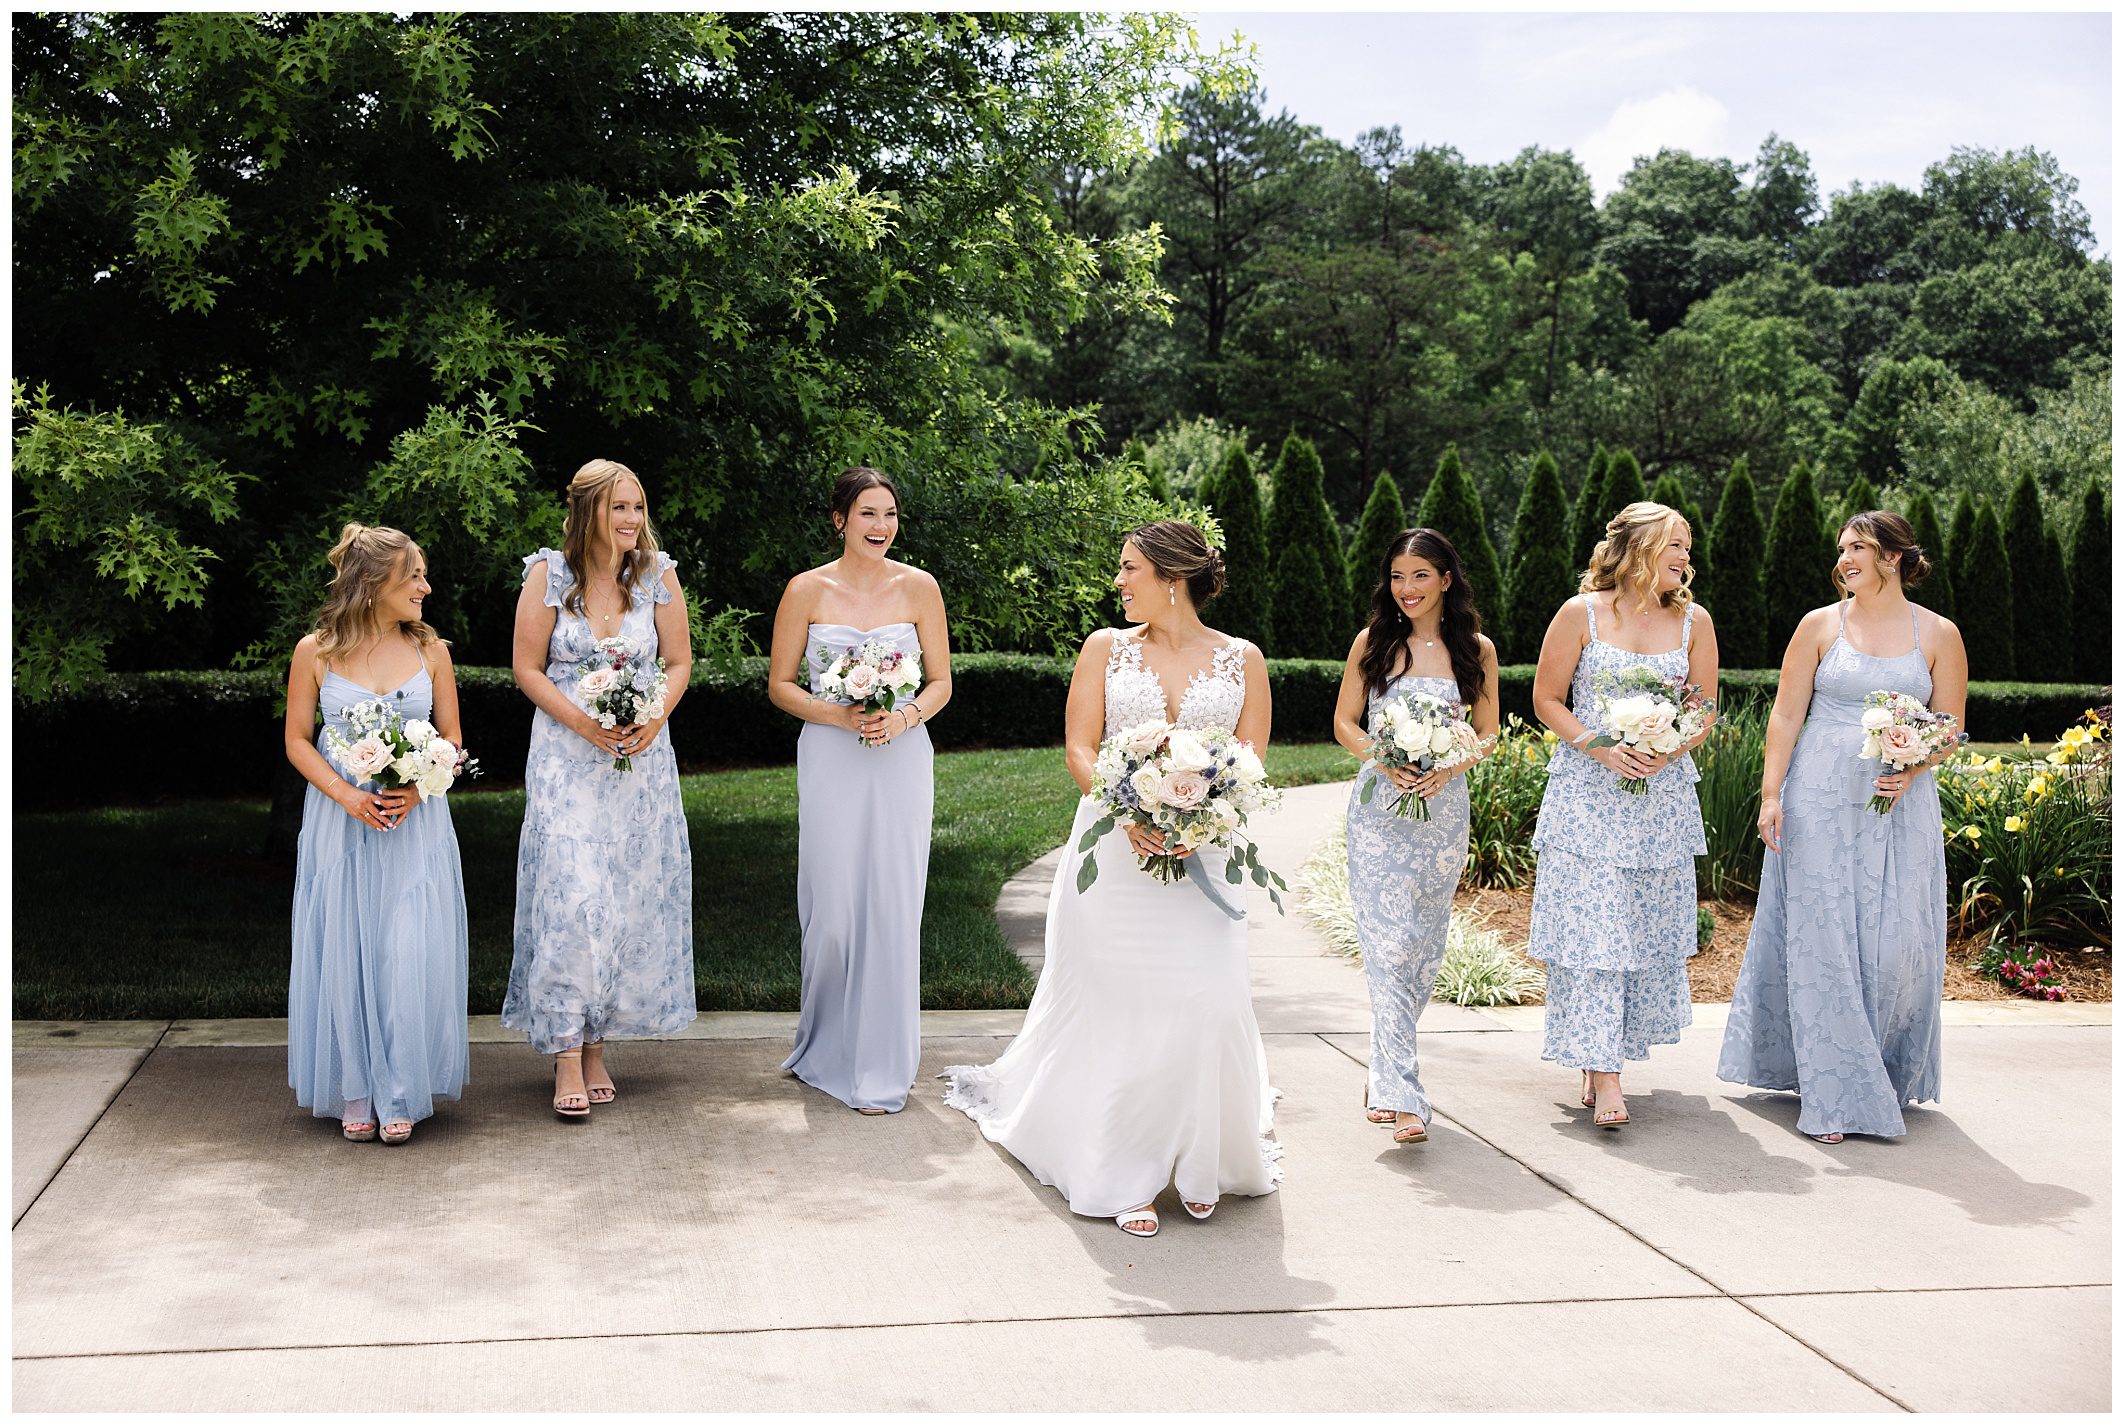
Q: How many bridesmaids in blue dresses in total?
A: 6